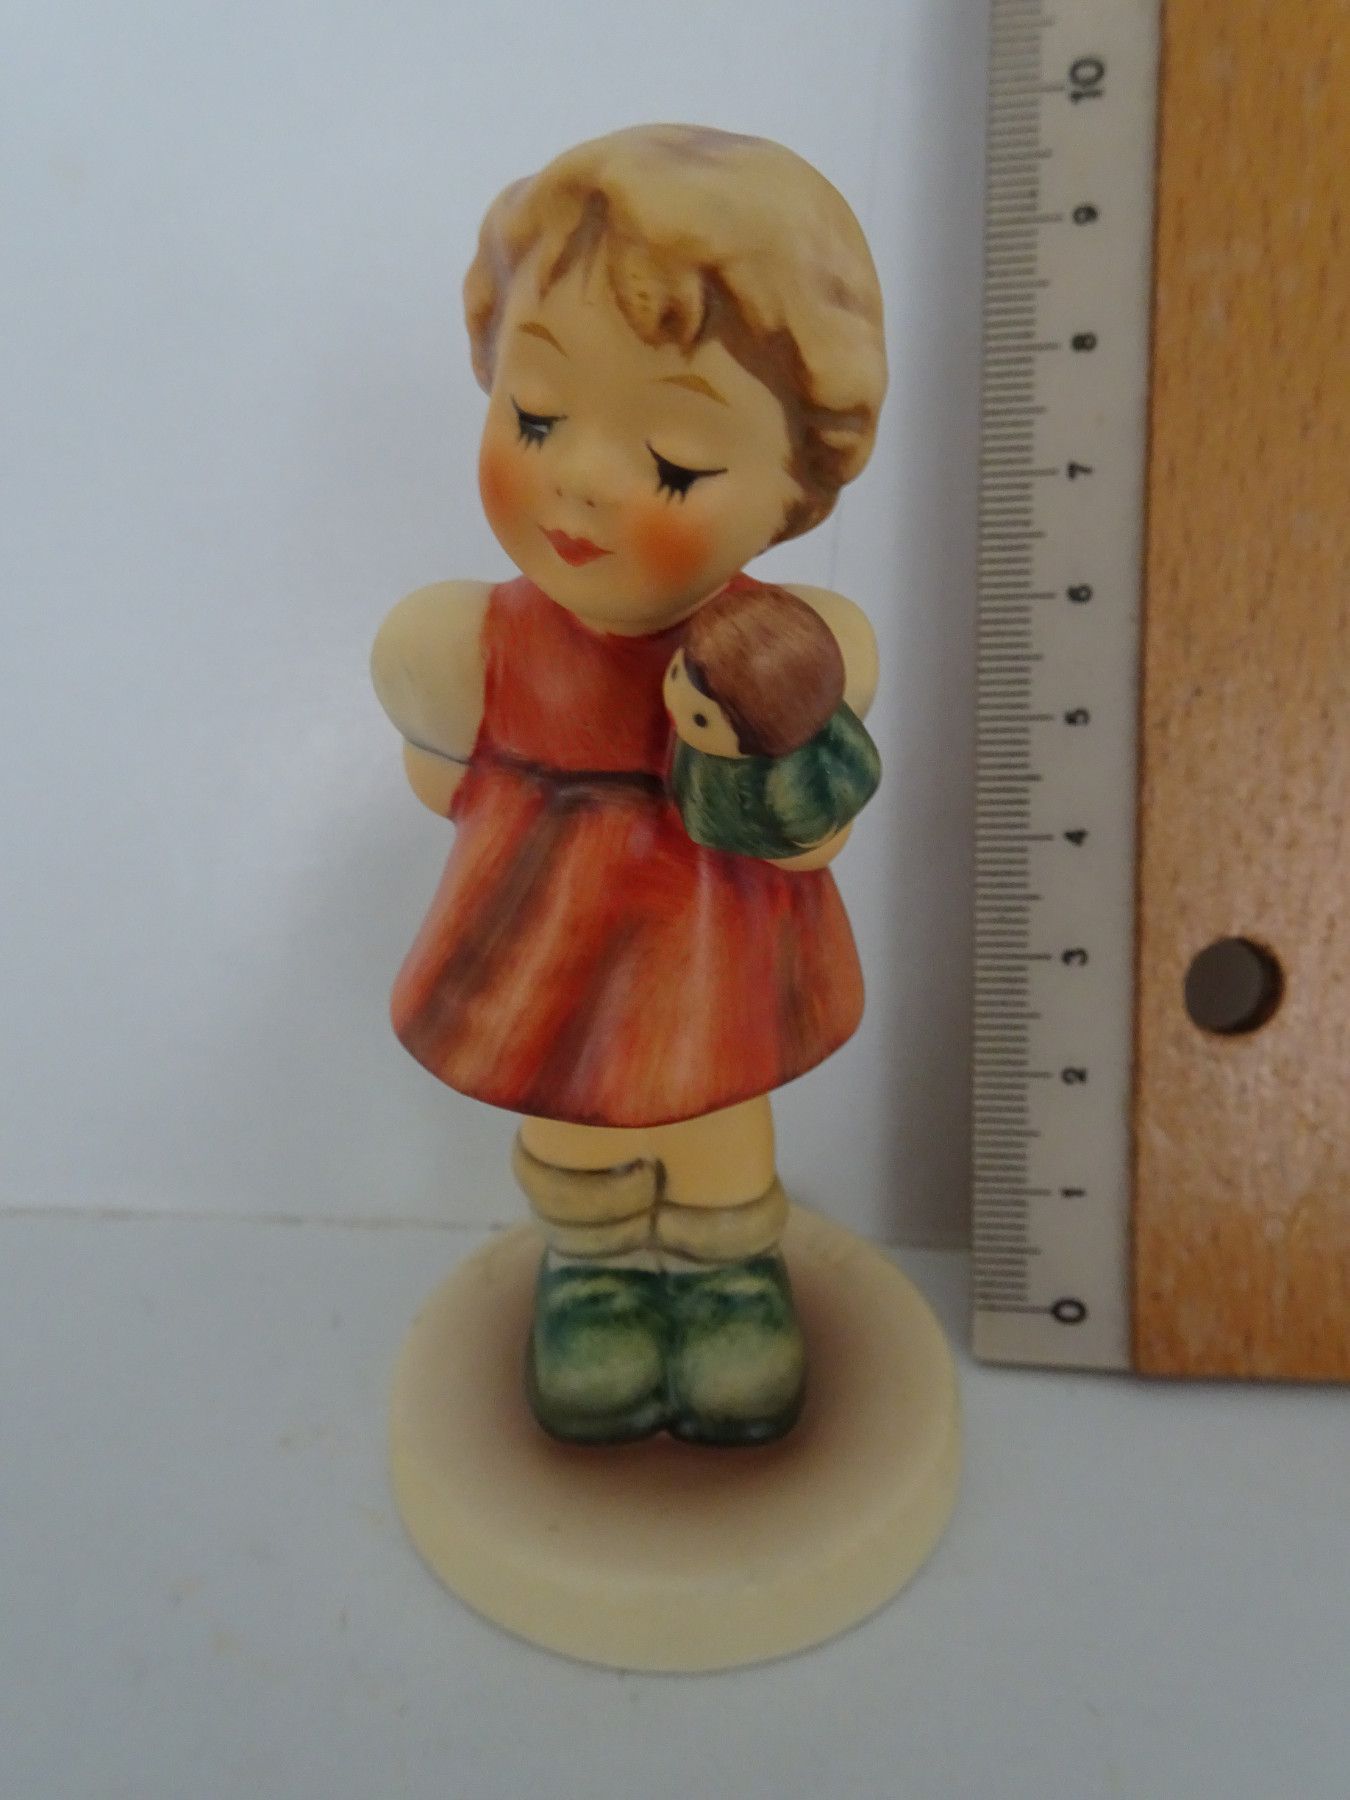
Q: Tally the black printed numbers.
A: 11